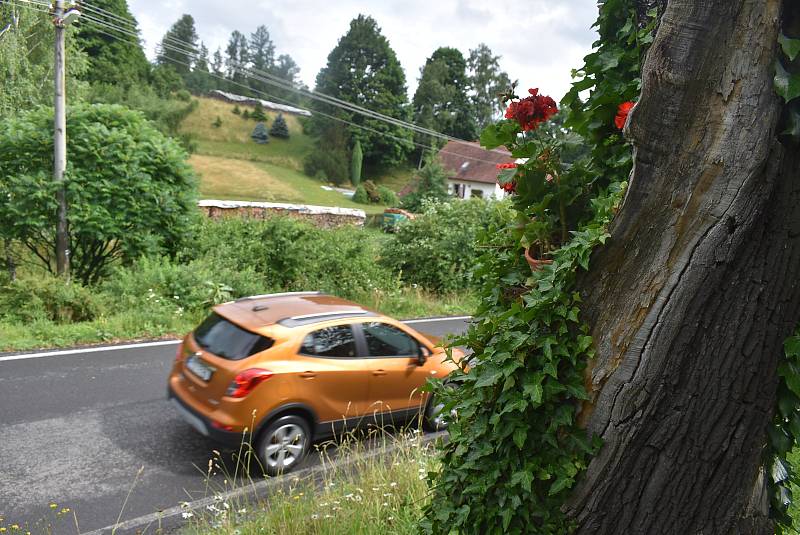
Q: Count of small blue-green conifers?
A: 2